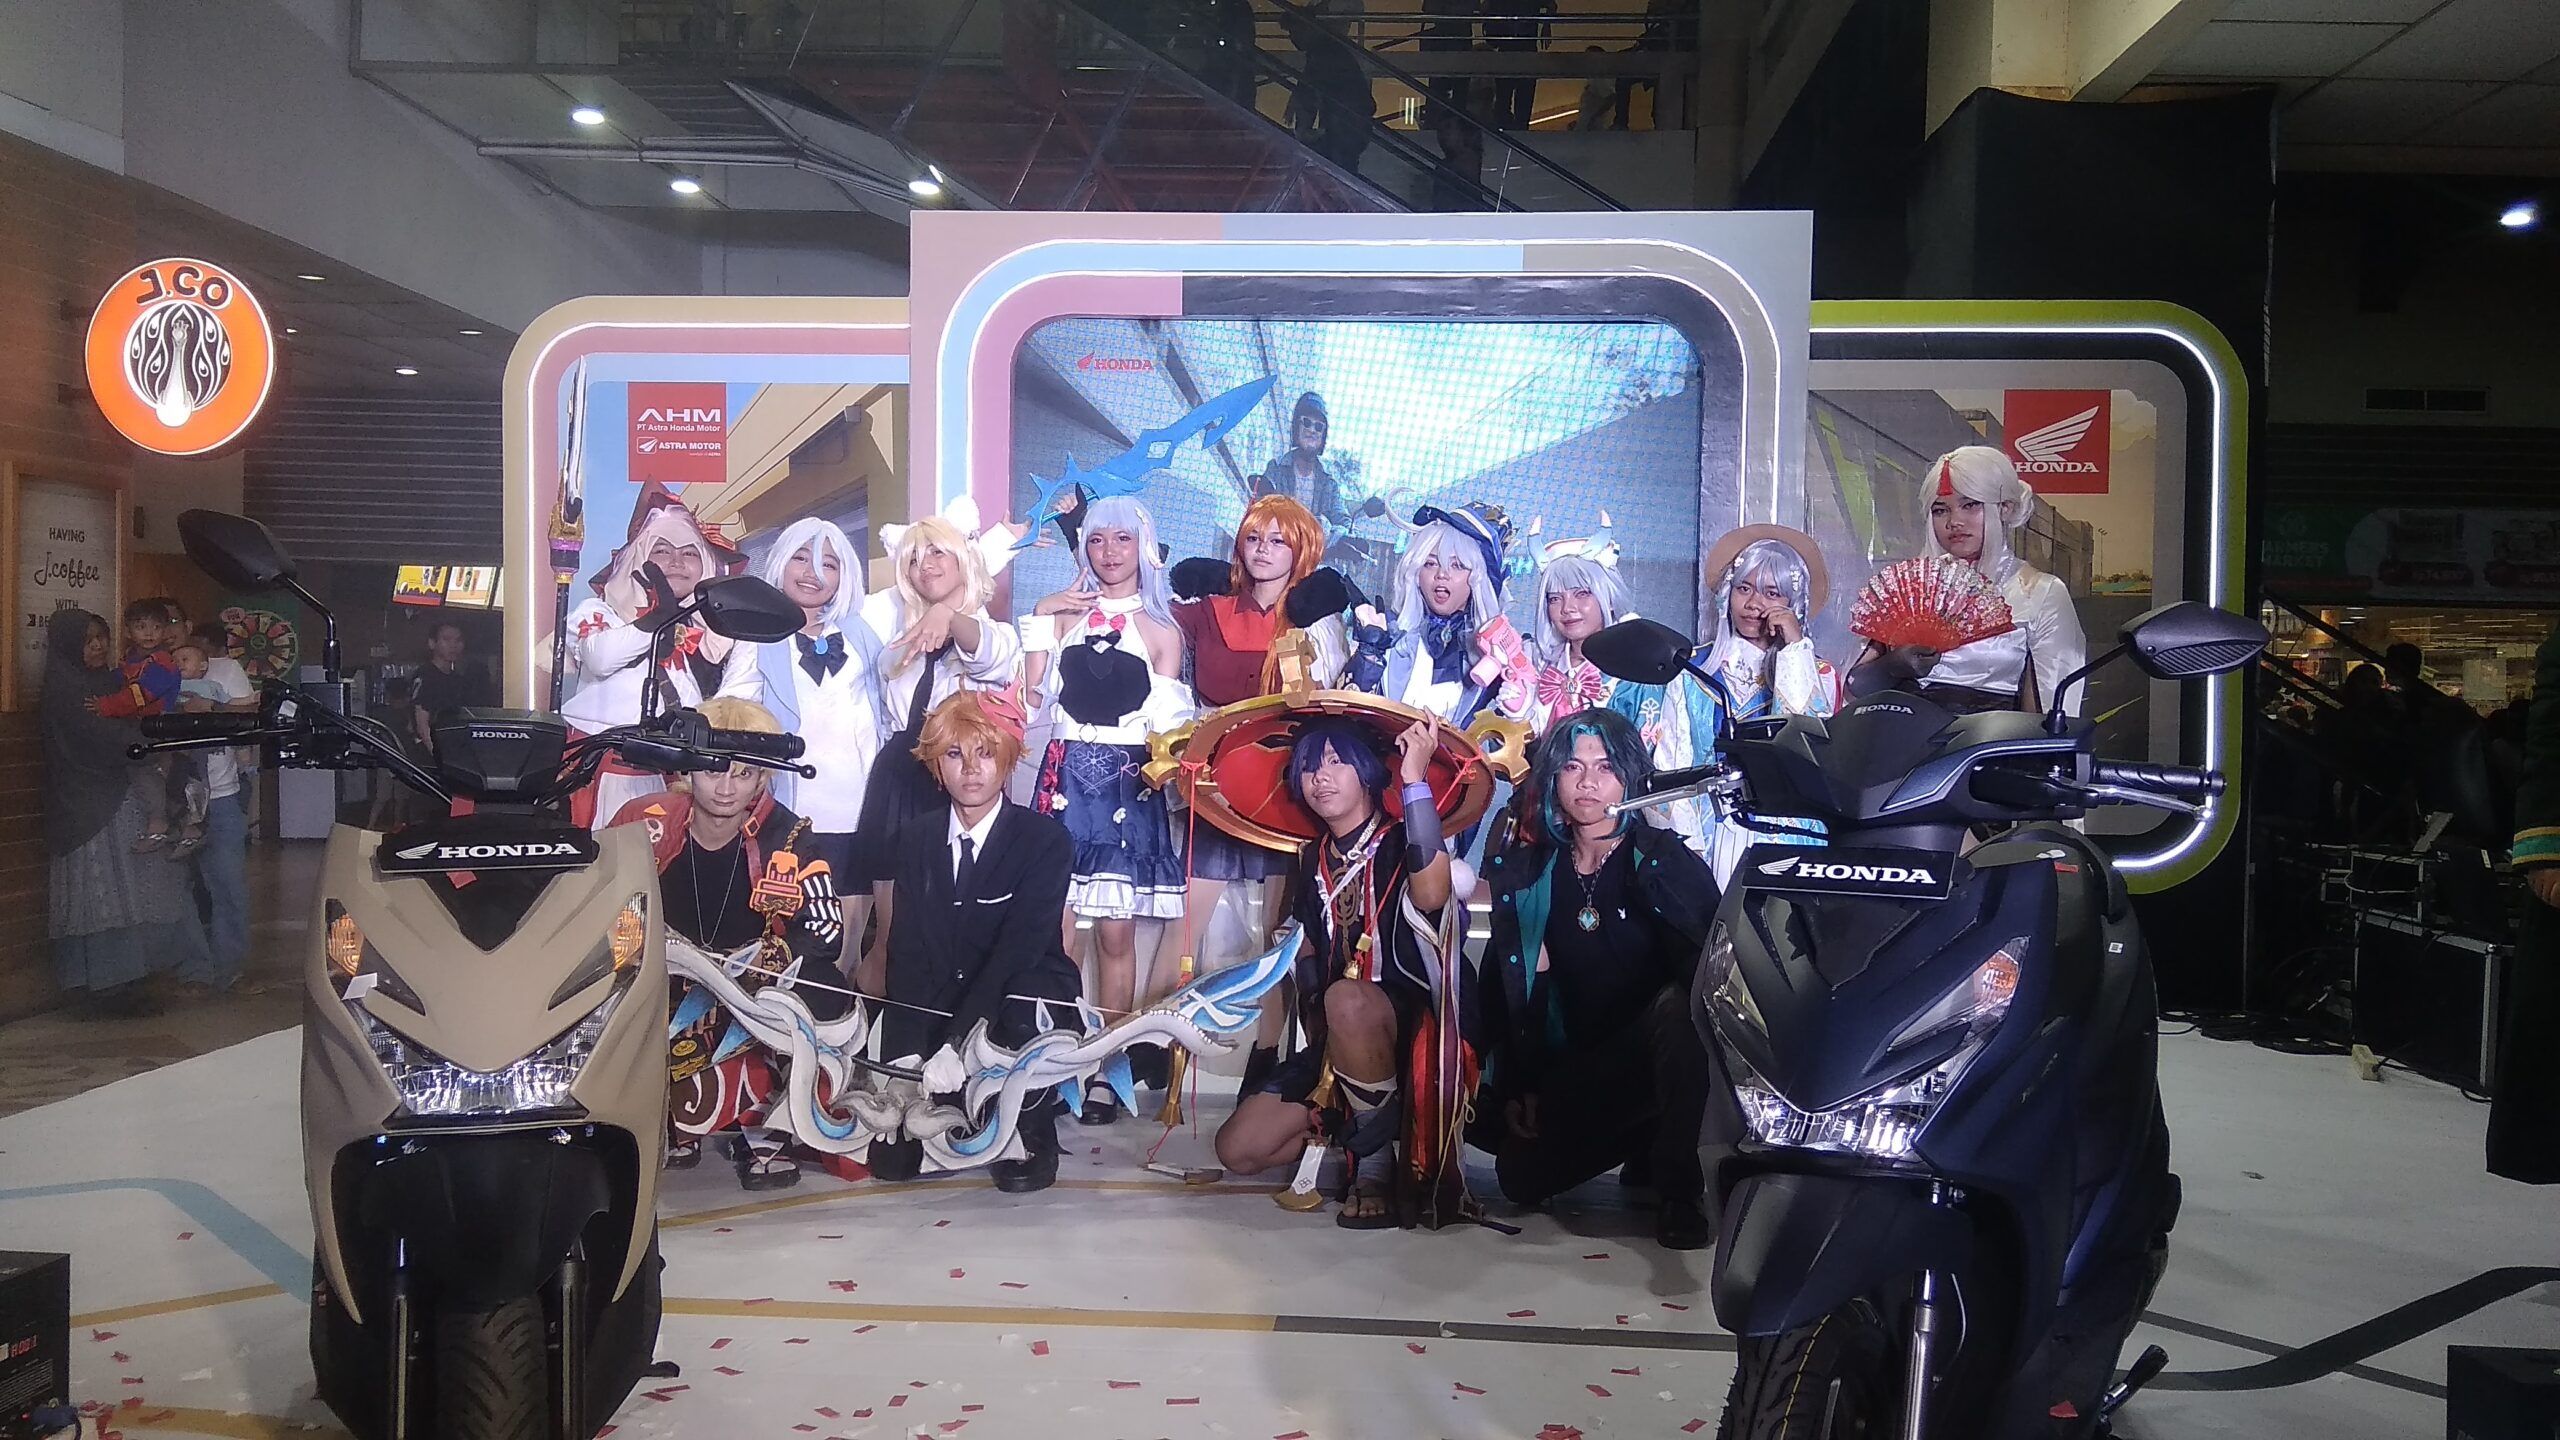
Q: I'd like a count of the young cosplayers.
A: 13